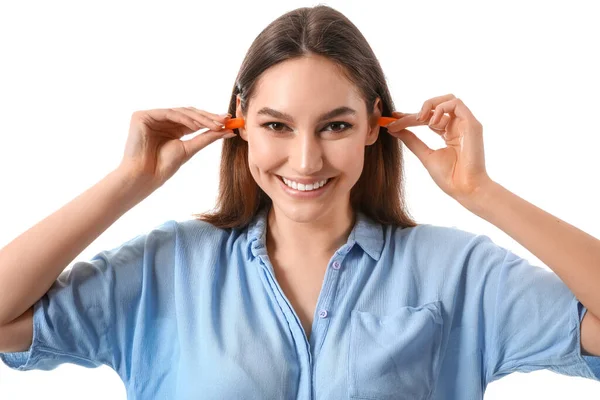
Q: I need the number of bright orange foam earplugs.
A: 2